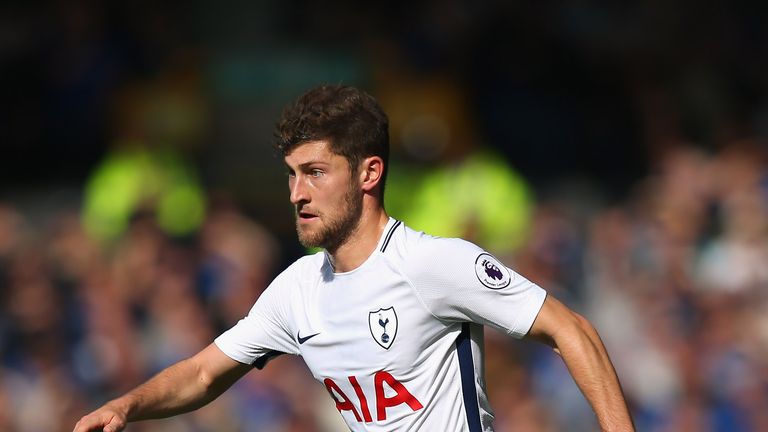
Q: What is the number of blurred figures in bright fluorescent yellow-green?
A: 2